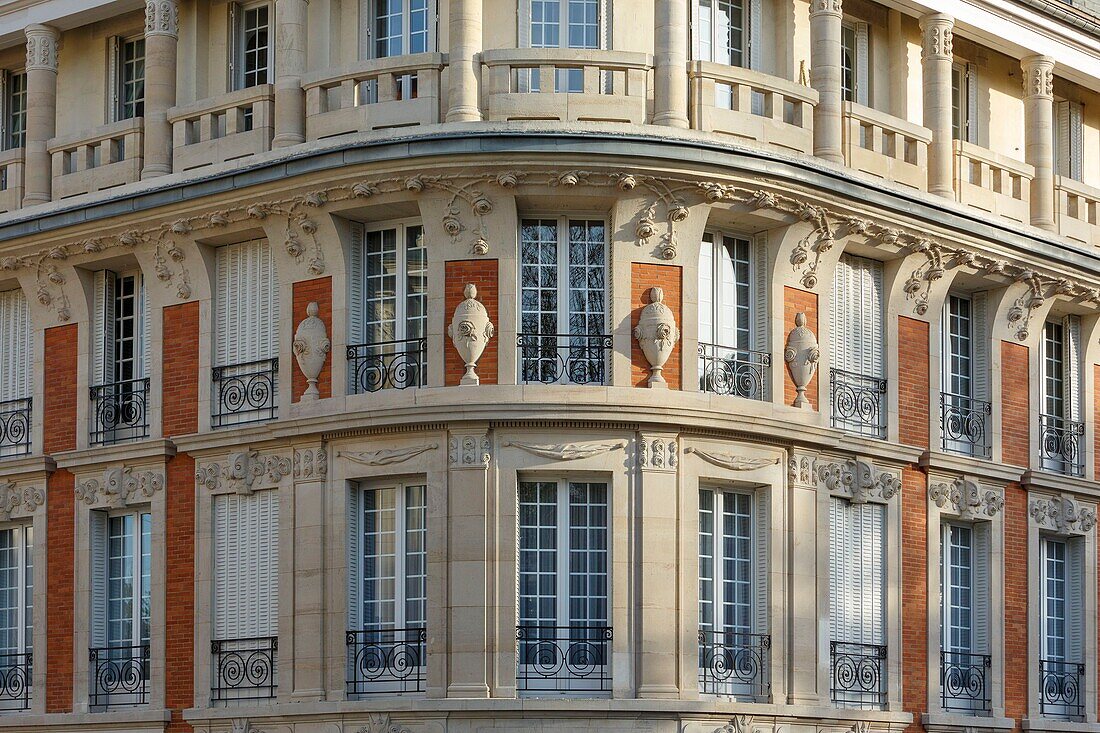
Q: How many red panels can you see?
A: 14